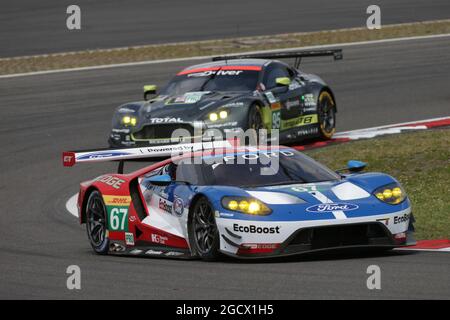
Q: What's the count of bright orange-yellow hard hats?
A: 0